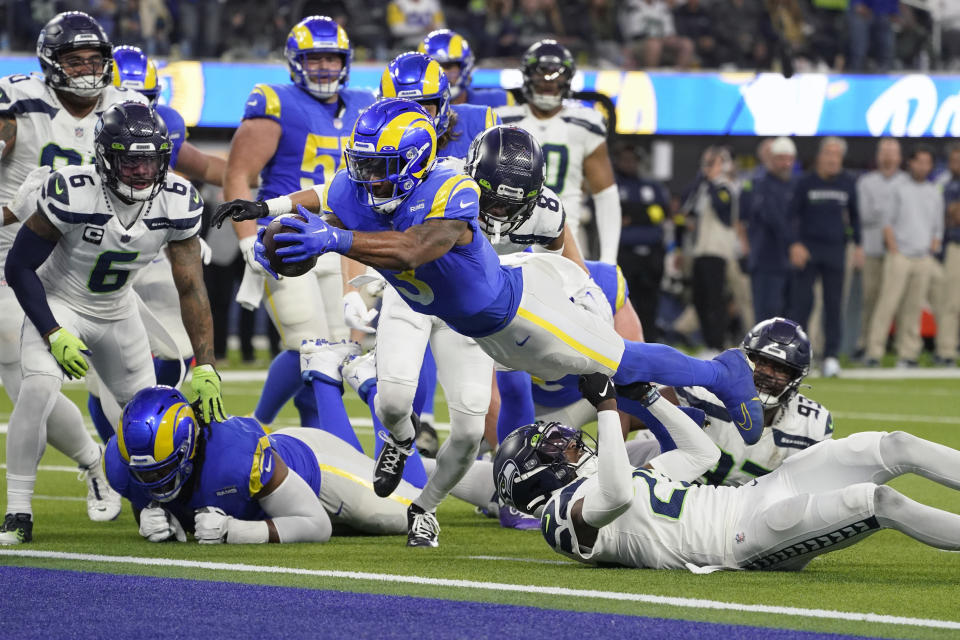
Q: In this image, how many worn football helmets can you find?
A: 12